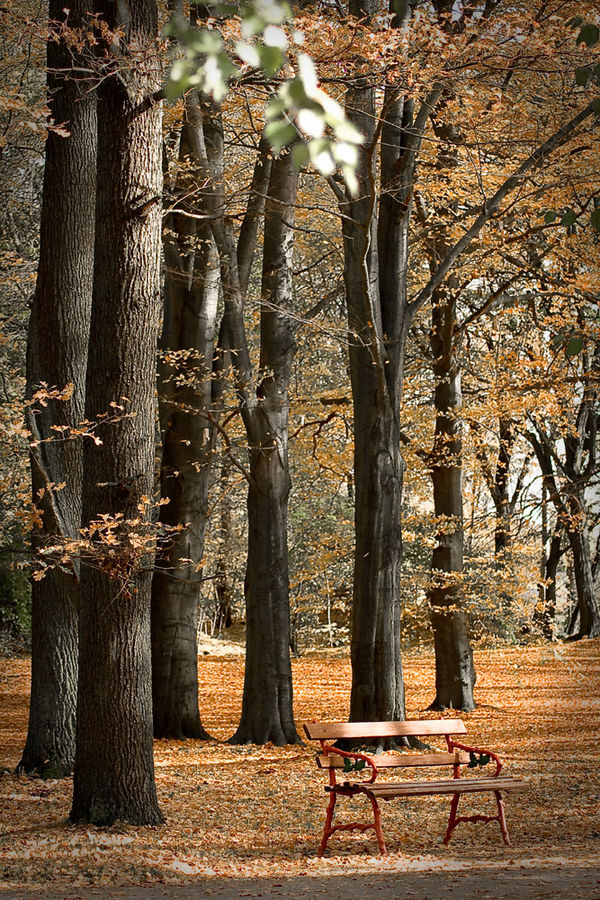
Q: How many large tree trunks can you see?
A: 6